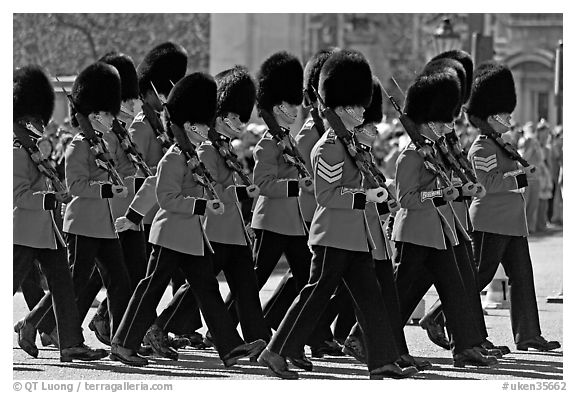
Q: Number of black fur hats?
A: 14